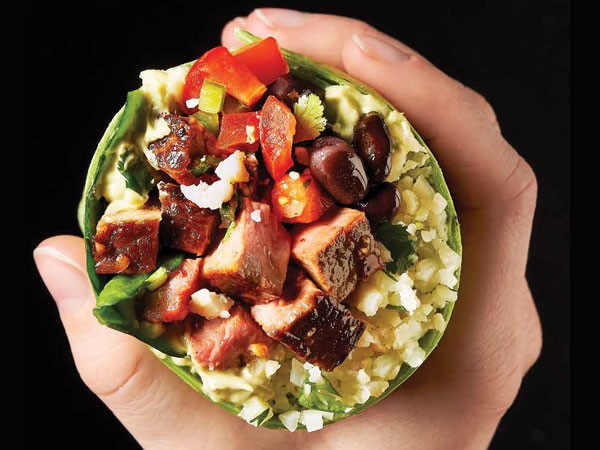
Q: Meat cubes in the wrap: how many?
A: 8